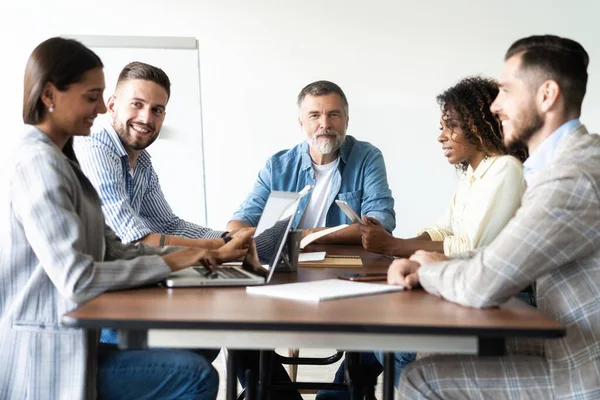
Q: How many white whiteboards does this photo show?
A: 1